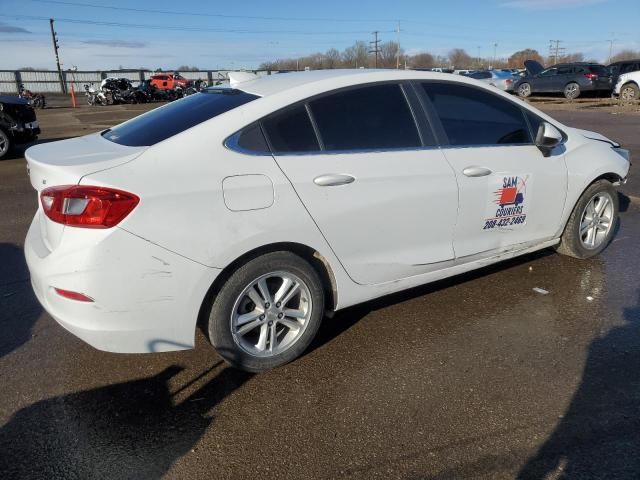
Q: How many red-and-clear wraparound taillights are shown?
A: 1